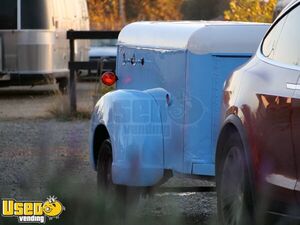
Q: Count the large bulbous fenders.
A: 1